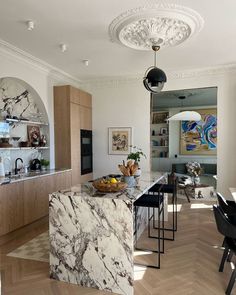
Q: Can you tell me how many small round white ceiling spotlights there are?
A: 3